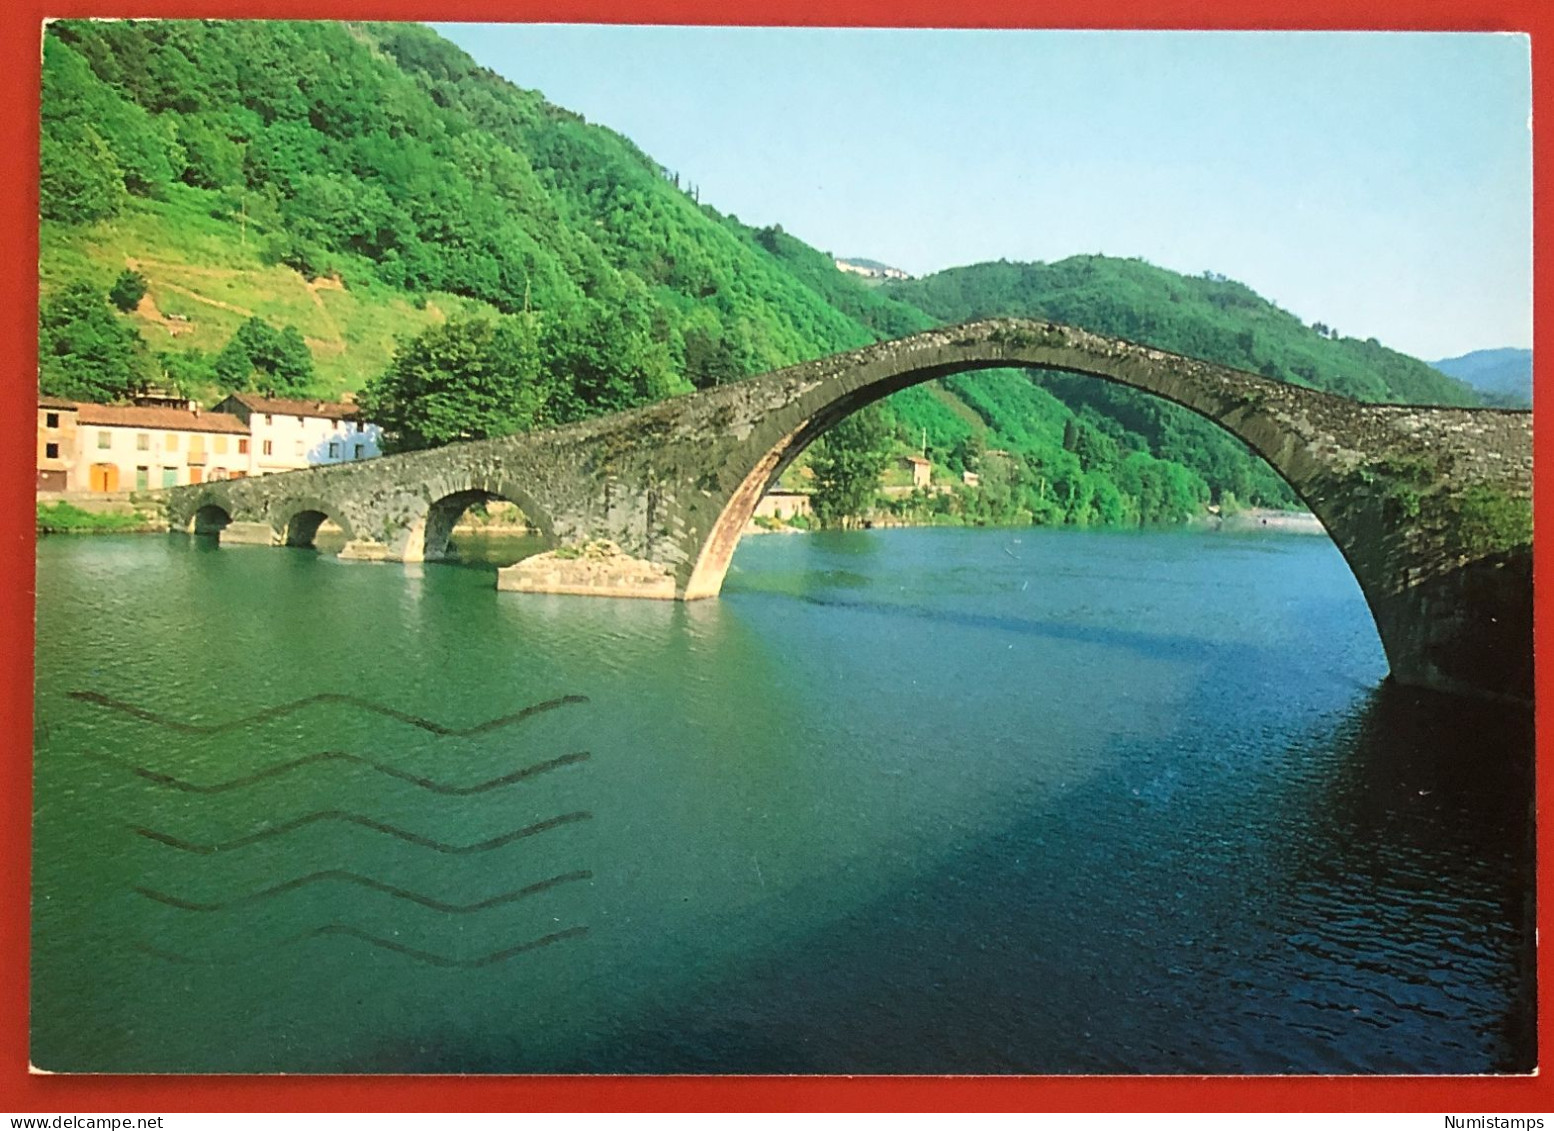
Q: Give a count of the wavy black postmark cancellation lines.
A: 5